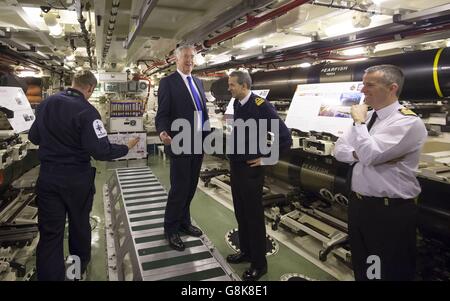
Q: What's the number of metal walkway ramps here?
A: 1